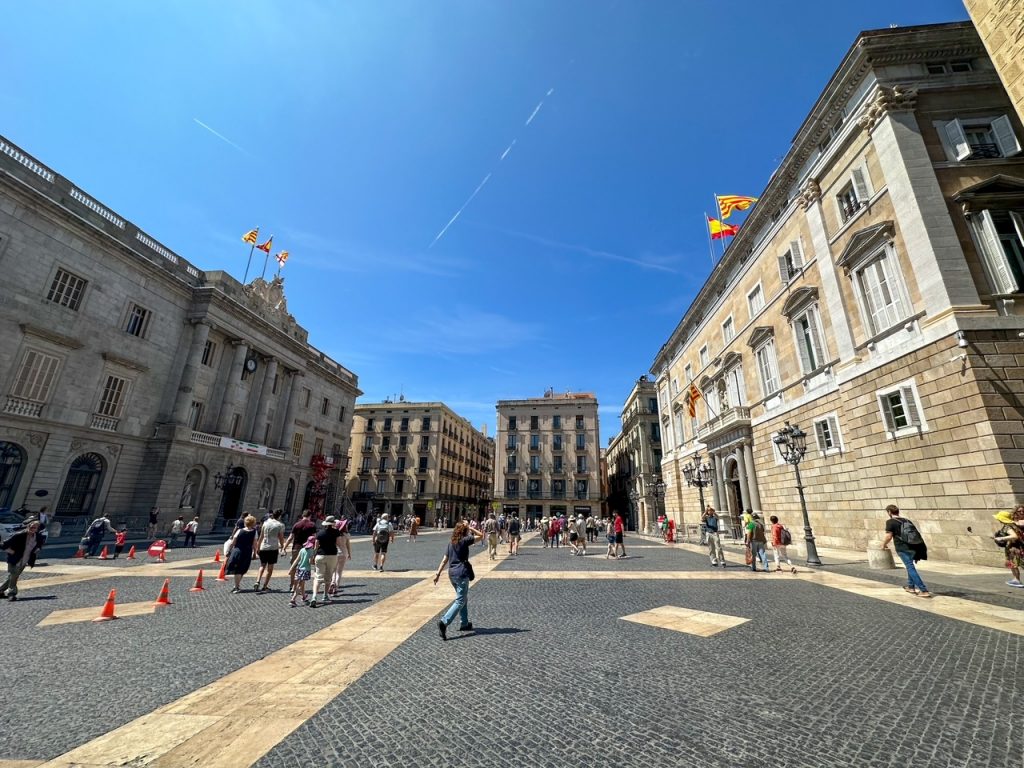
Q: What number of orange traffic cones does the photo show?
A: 9